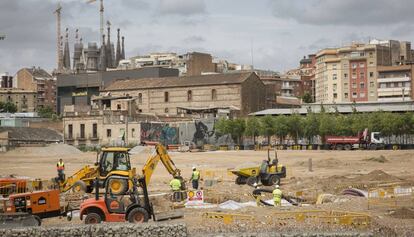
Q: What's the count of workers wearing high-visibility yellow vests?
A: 4